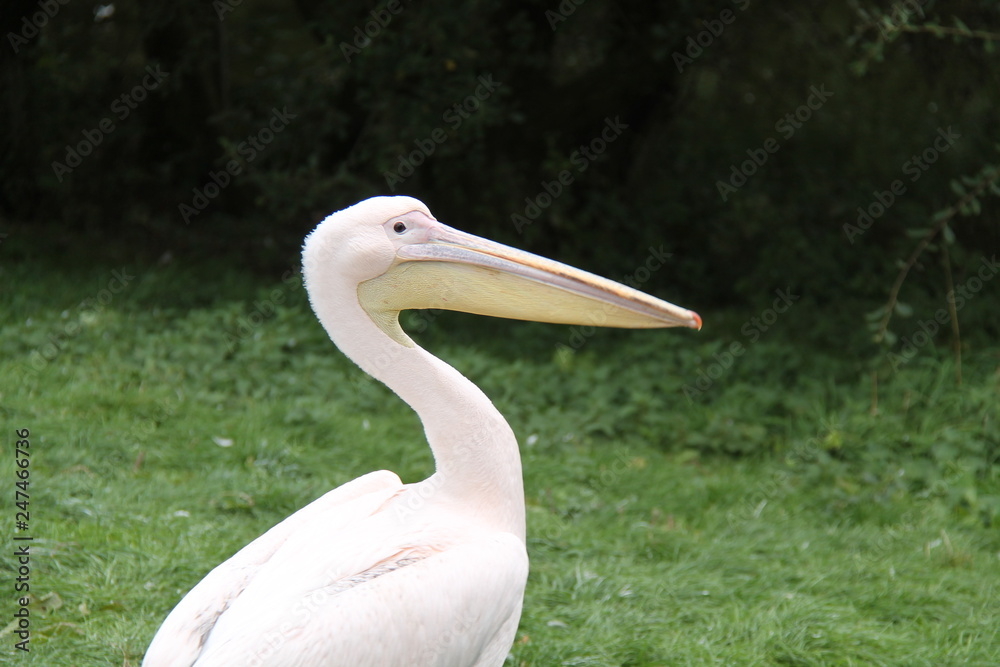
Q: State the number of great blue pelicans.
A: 0